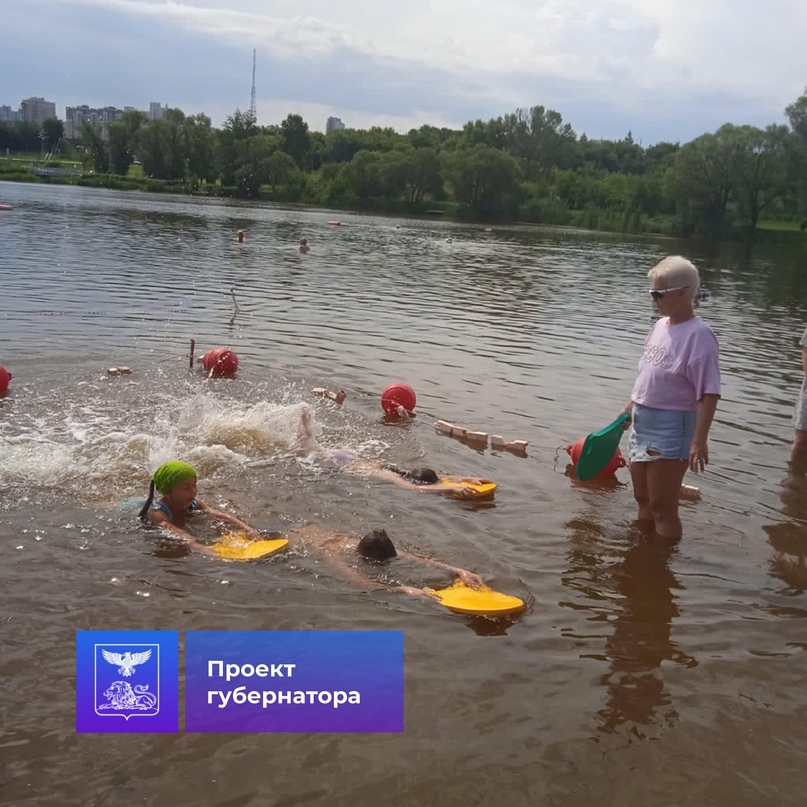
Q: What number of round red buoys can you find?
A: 4